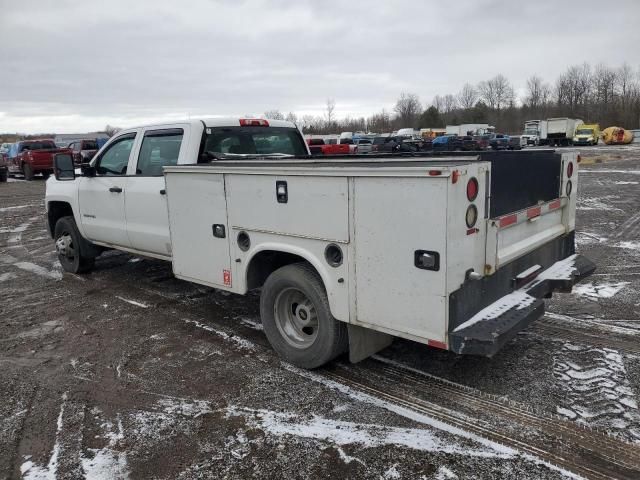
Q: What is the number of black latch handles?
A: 3